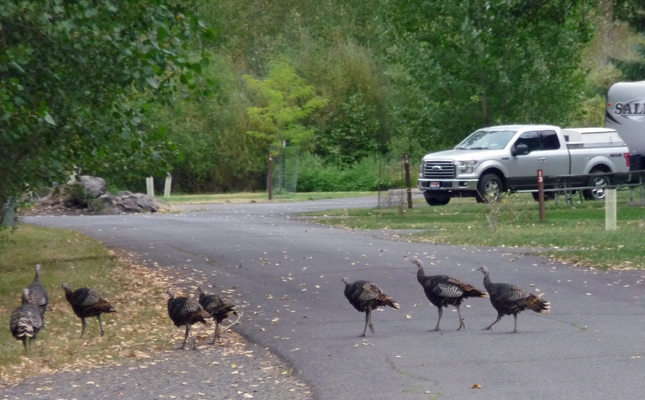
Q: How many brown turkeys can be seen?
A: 8